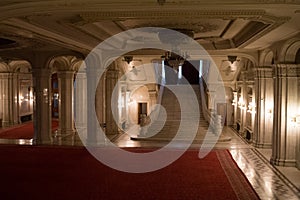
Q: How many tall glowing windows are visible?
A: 3